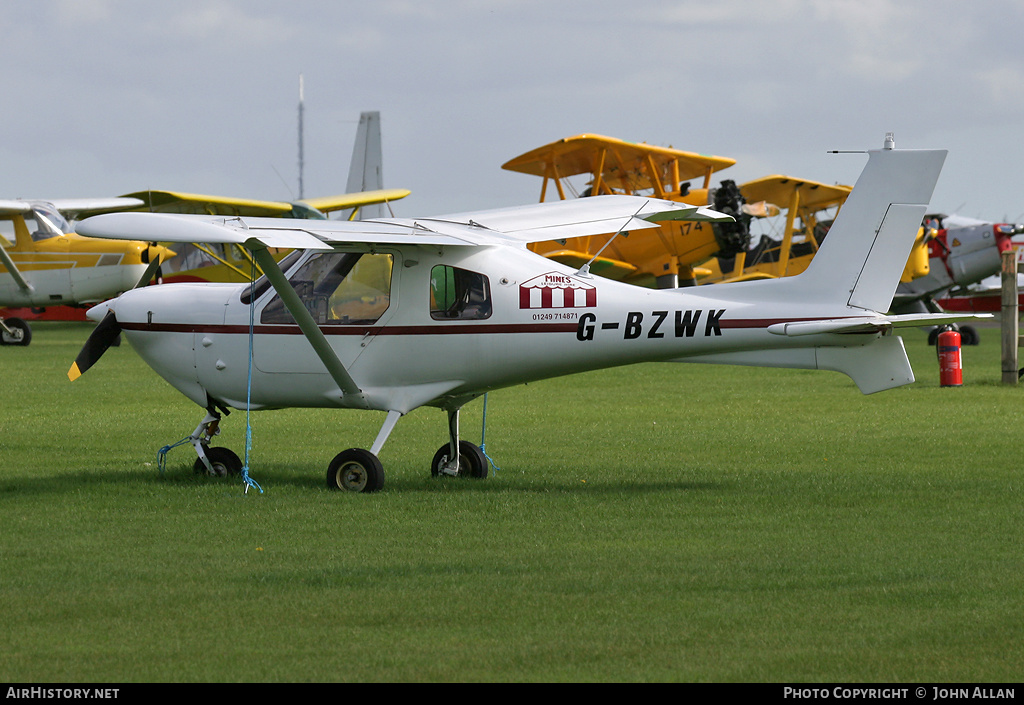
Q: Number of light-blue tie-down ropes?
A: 3